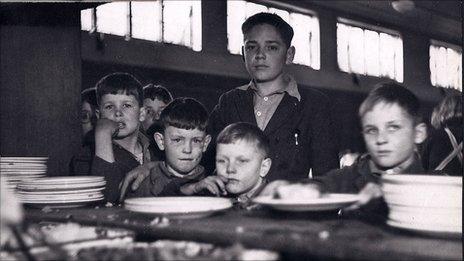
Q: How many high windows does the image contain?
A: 4